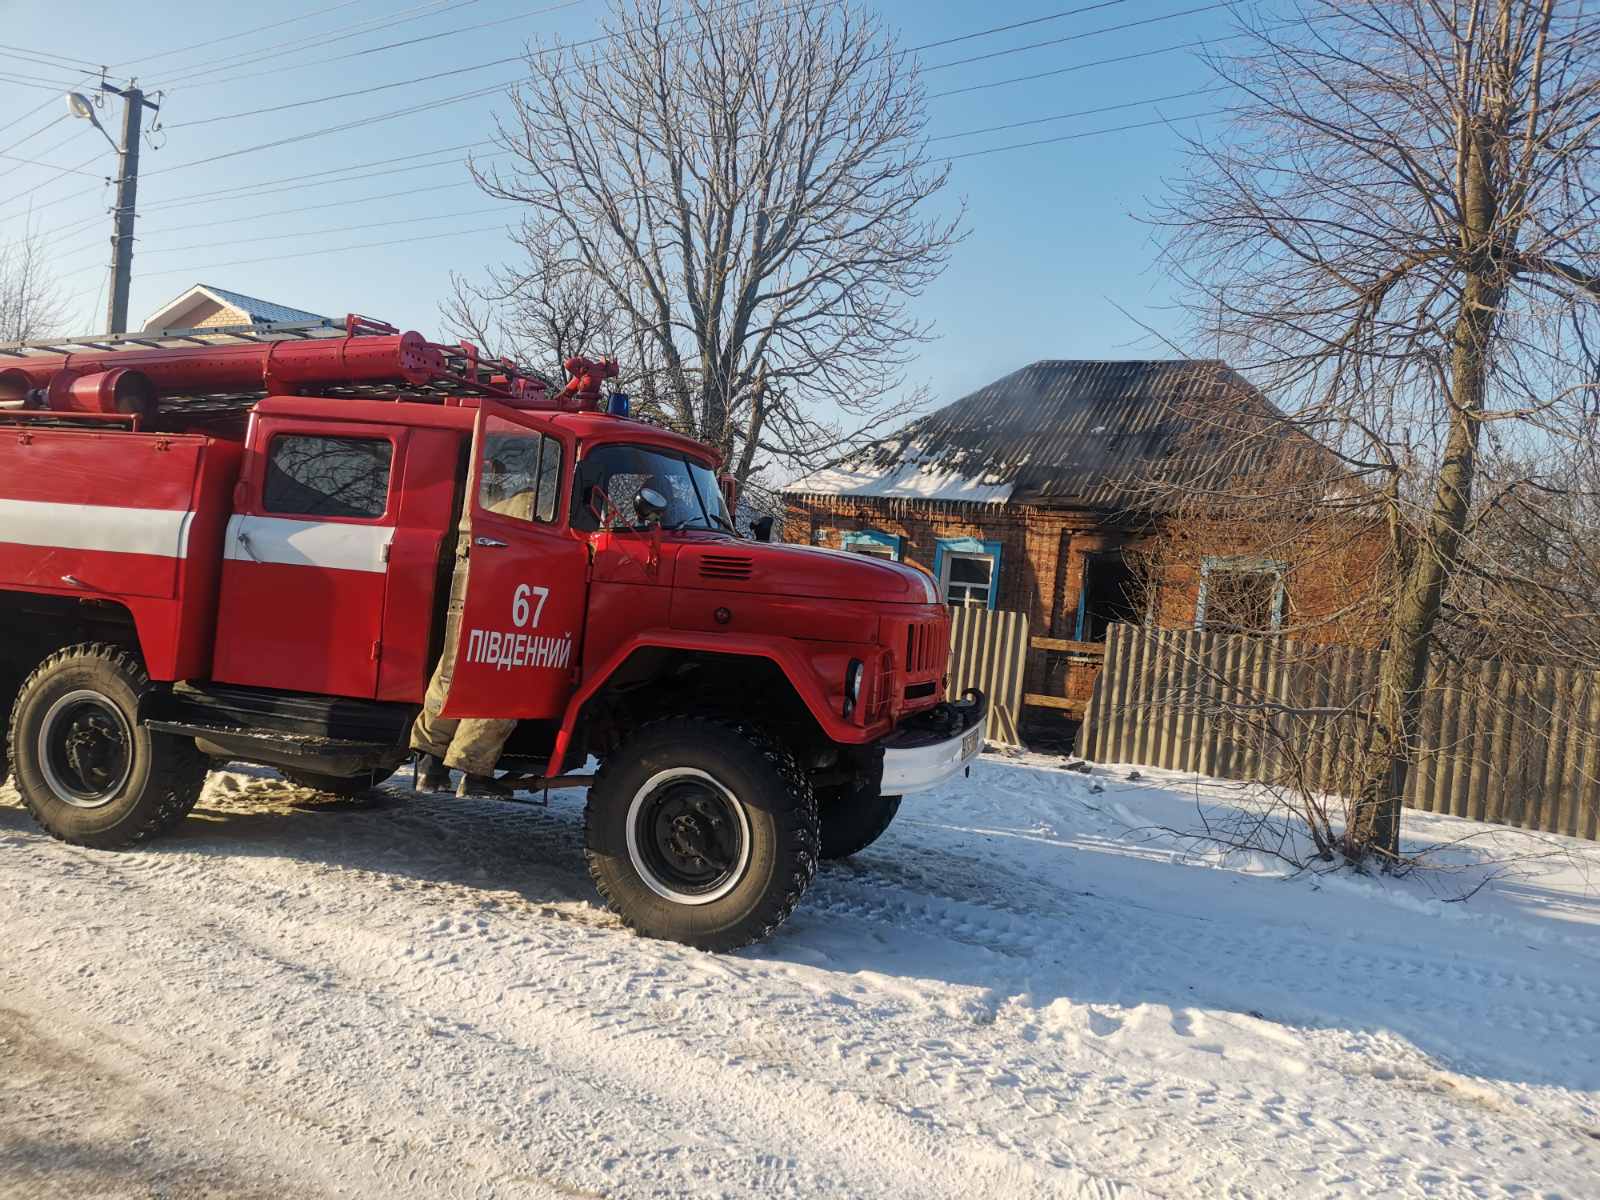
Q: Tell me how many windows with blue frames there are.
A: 4